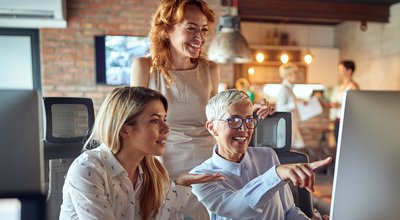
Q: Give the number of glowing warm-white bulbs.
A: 4